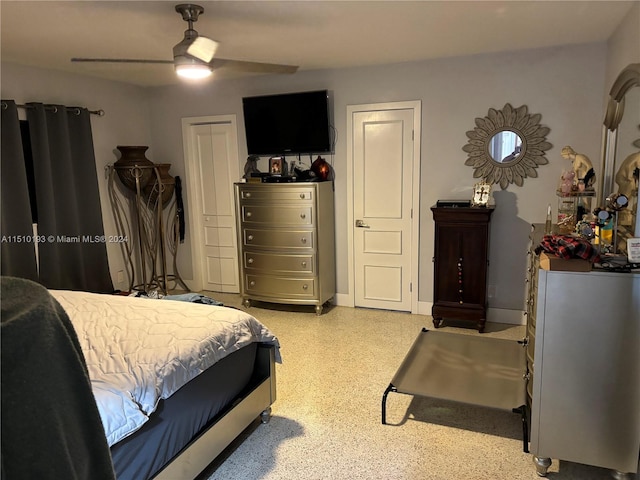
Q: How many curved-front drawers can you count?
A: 5